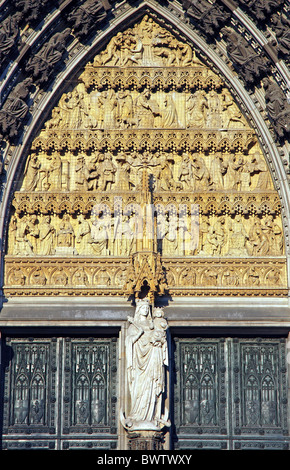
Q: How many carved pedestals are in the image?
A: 1